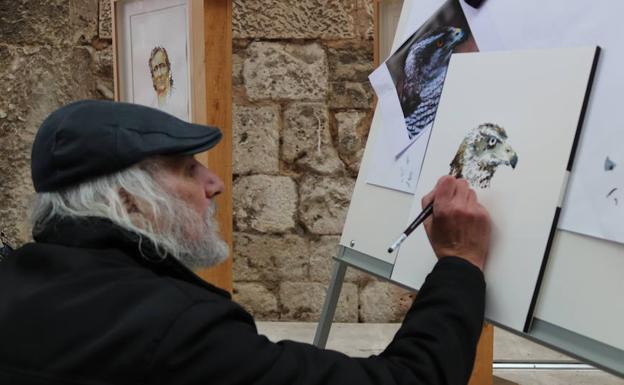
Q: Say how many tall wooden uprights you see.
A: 2